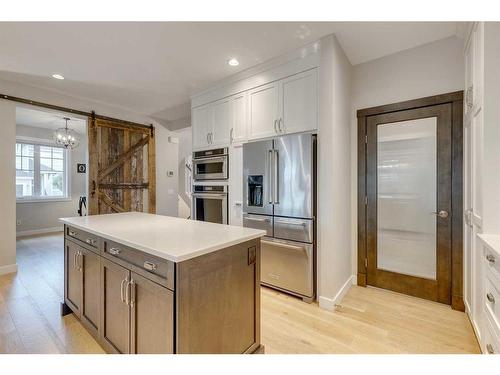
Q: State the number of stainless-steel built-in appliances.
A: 3